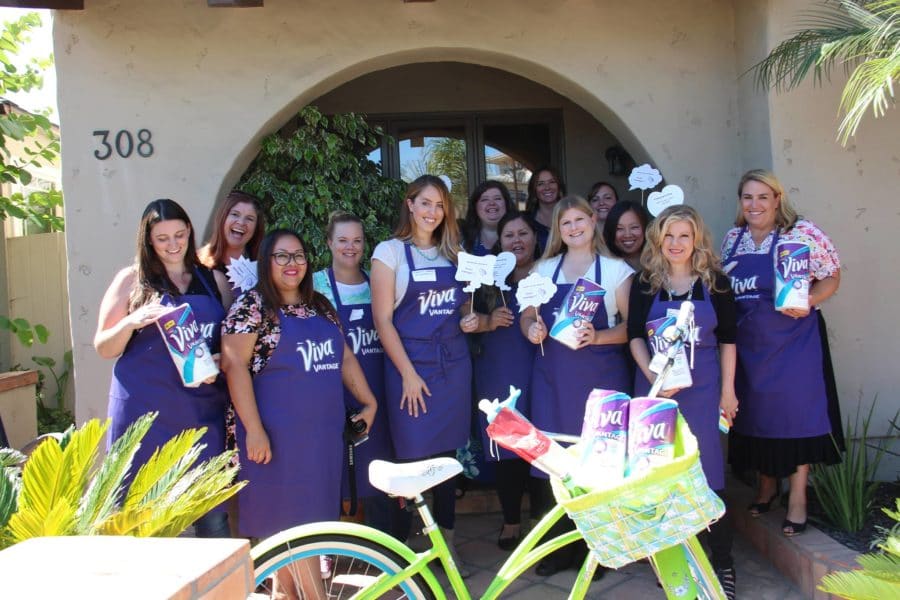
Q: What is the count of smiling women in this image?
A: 13